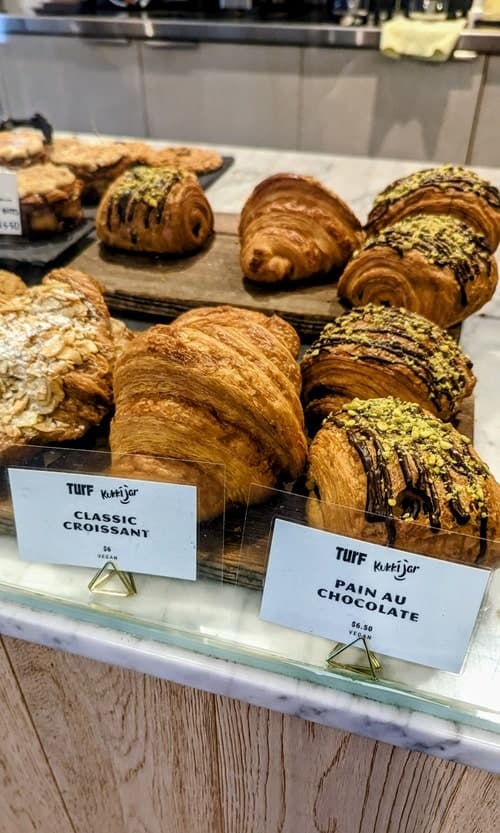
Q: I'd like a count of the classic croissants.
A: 2